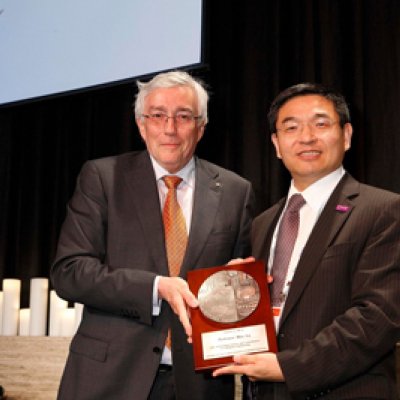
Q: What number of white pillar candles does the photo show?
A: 7